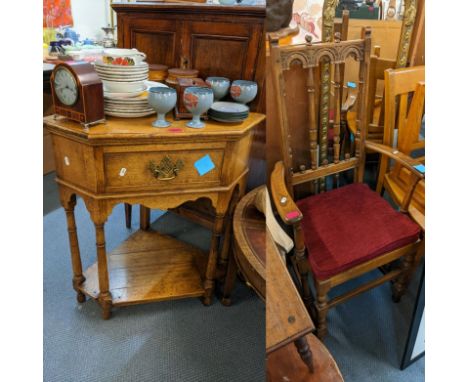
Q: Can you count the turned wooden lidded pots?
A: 2